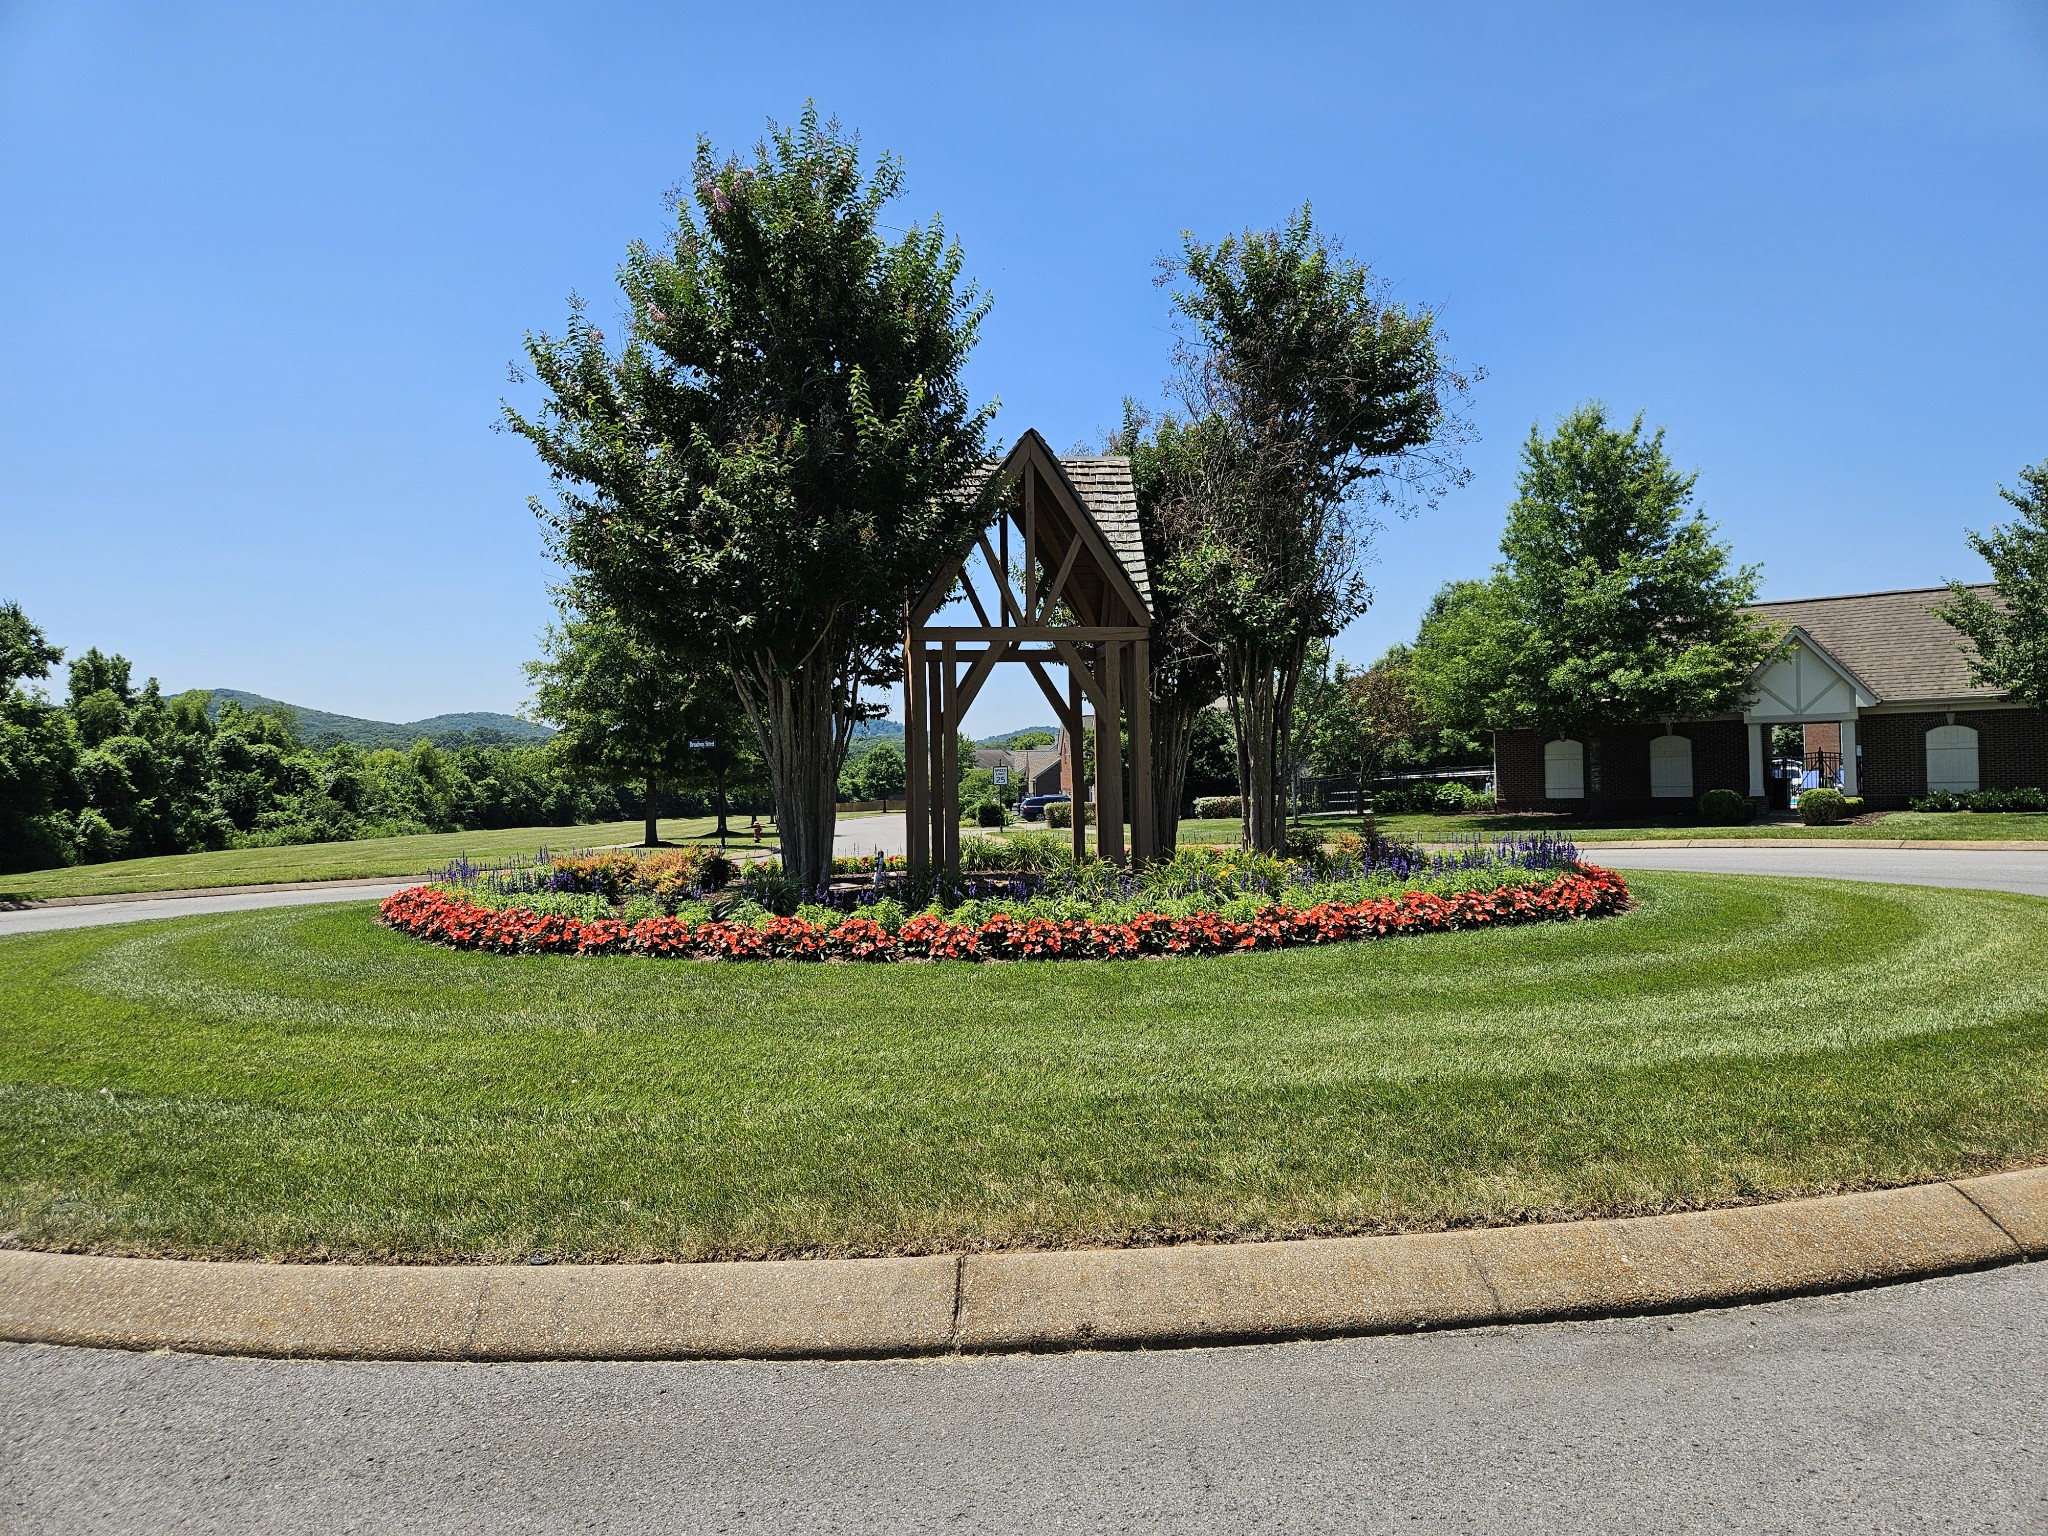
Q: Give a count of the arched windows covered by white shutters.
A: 3